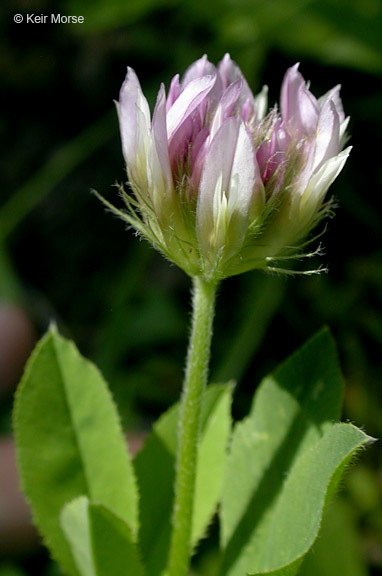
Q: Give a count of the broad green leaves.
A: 5